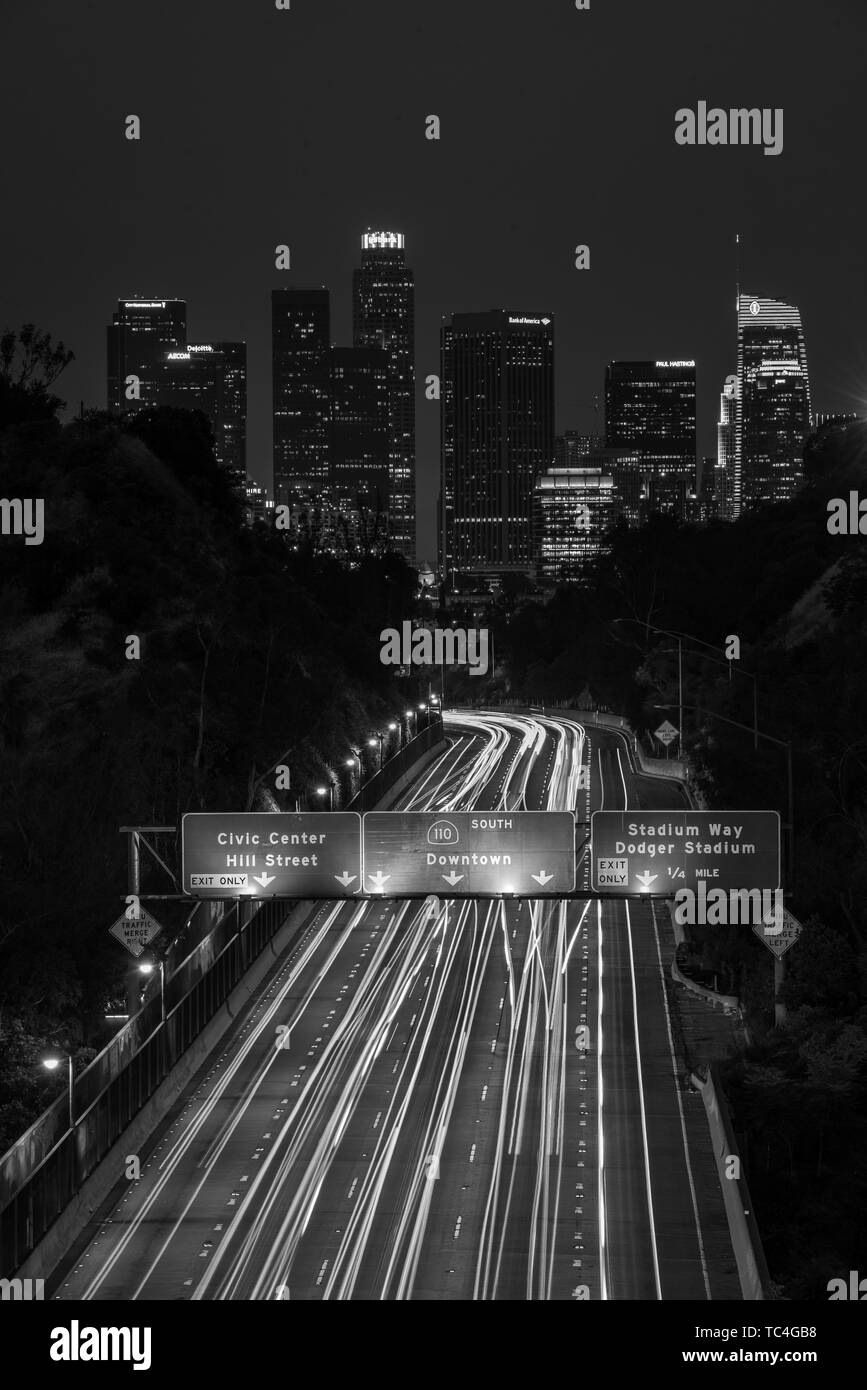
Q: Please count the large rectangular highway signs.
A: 3